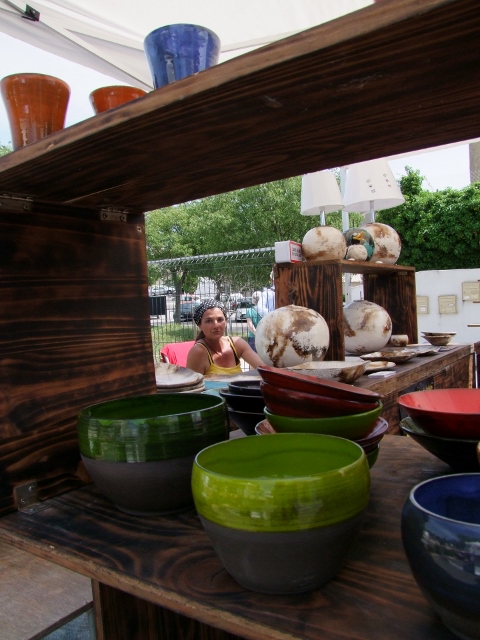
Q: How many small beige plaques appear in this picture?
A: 3